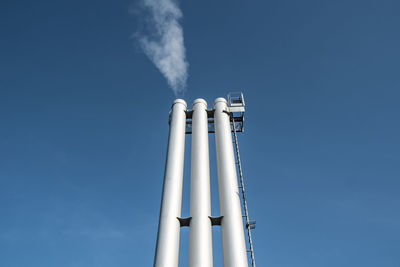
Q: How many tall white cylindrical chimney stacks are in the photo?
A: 3